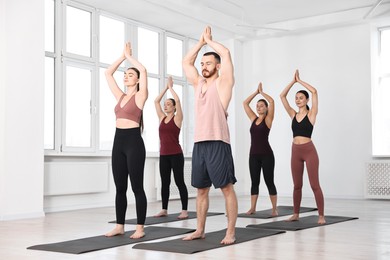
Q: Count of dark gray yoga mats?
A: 5